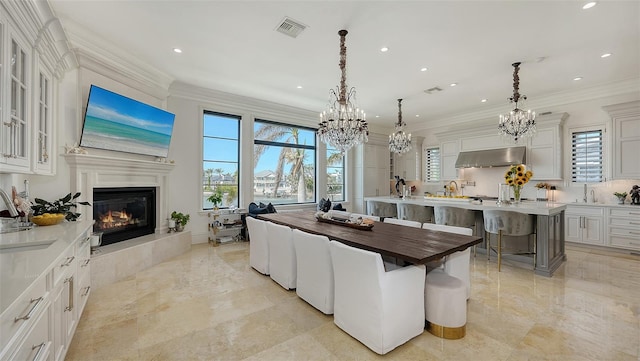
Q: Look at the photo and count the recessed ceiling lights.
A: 11